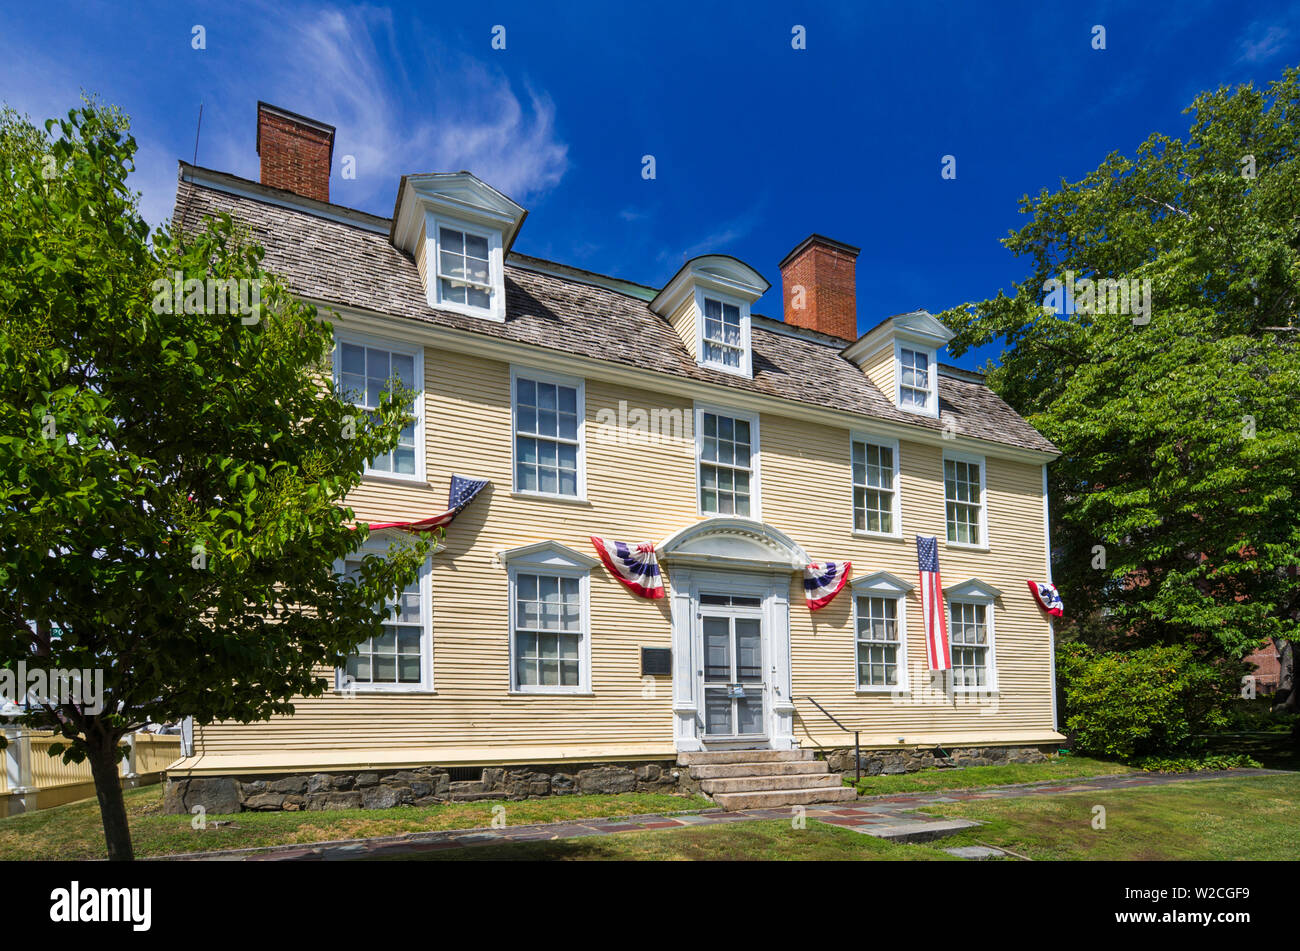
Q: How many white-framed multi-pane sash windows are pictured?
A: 12